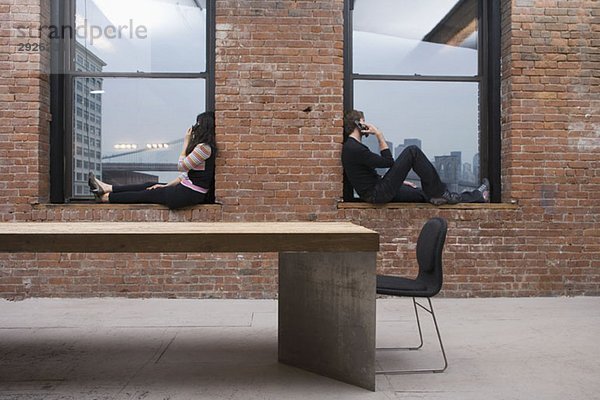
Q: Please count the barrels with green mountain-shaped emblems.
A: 0